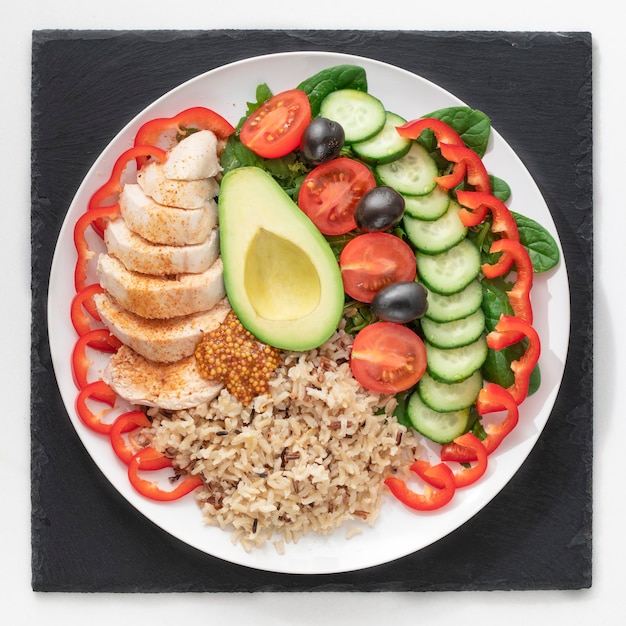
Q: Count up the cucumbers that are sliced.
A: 11